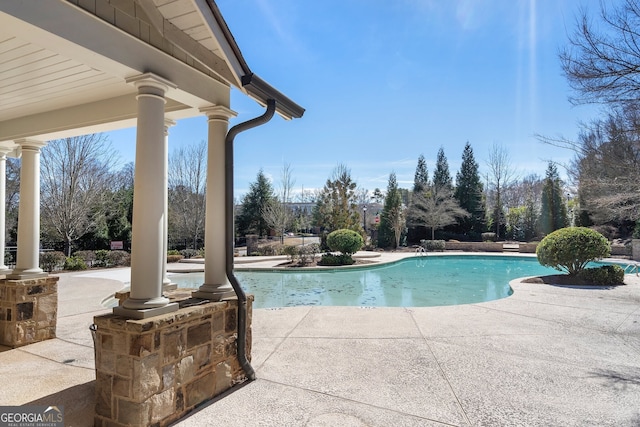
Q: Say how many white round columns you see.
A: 5